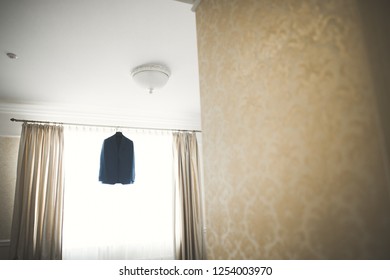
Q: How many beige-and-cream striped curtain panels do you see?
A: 2